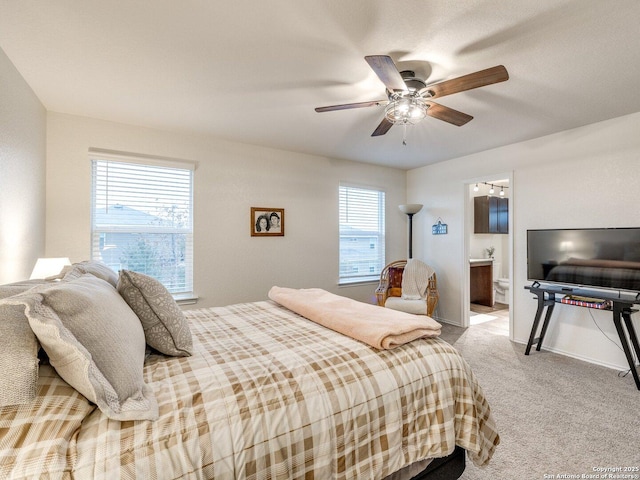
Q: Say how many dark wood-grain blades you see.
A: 5